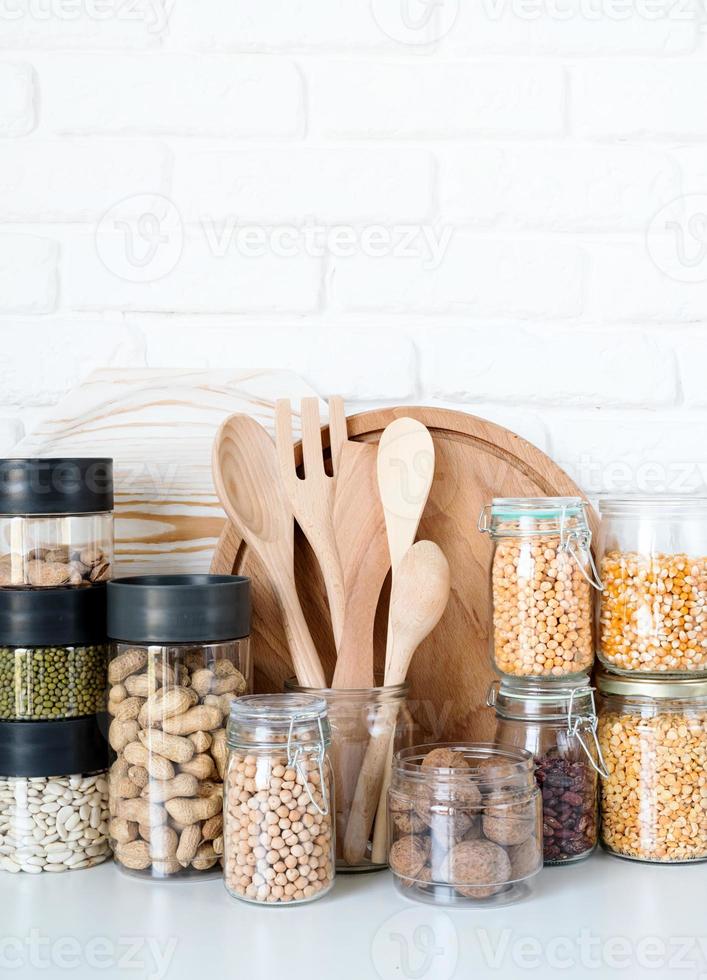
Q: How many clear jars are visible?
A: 11